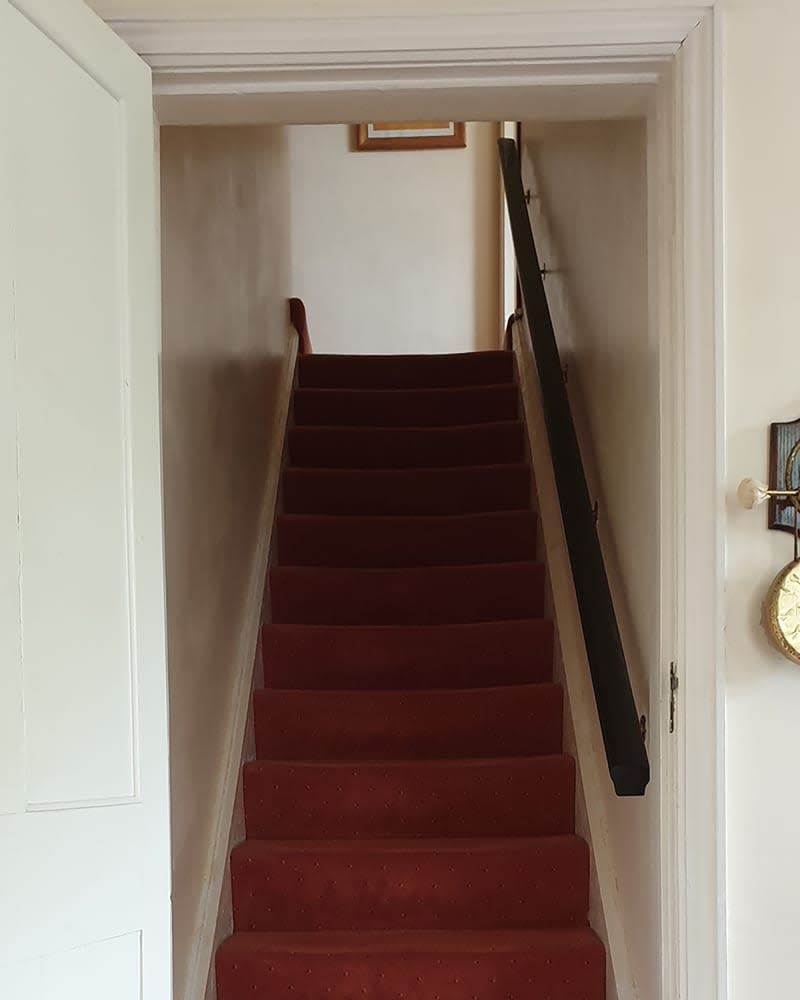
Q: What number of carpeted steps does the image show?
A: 11